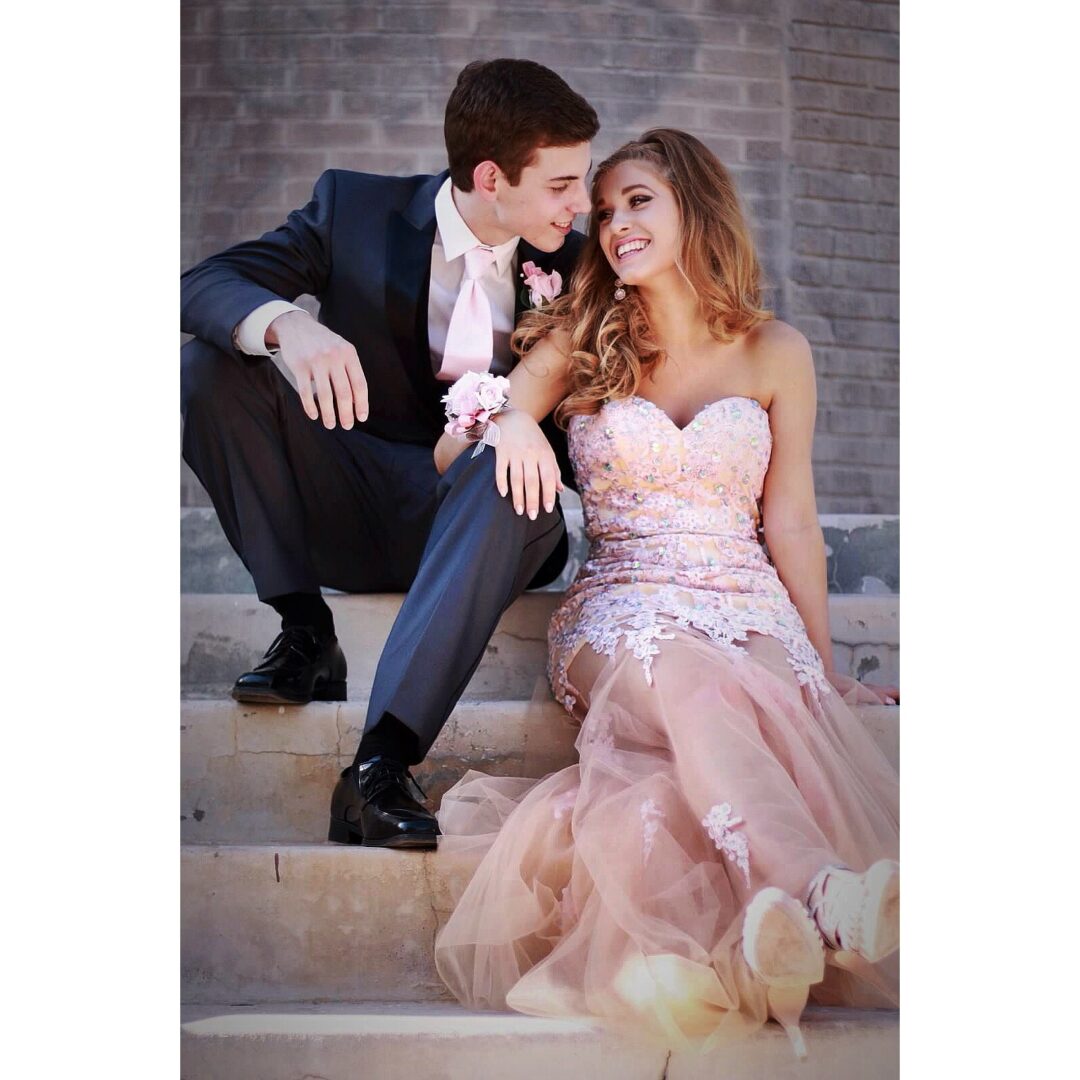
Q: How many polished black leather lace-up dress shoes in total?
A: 2